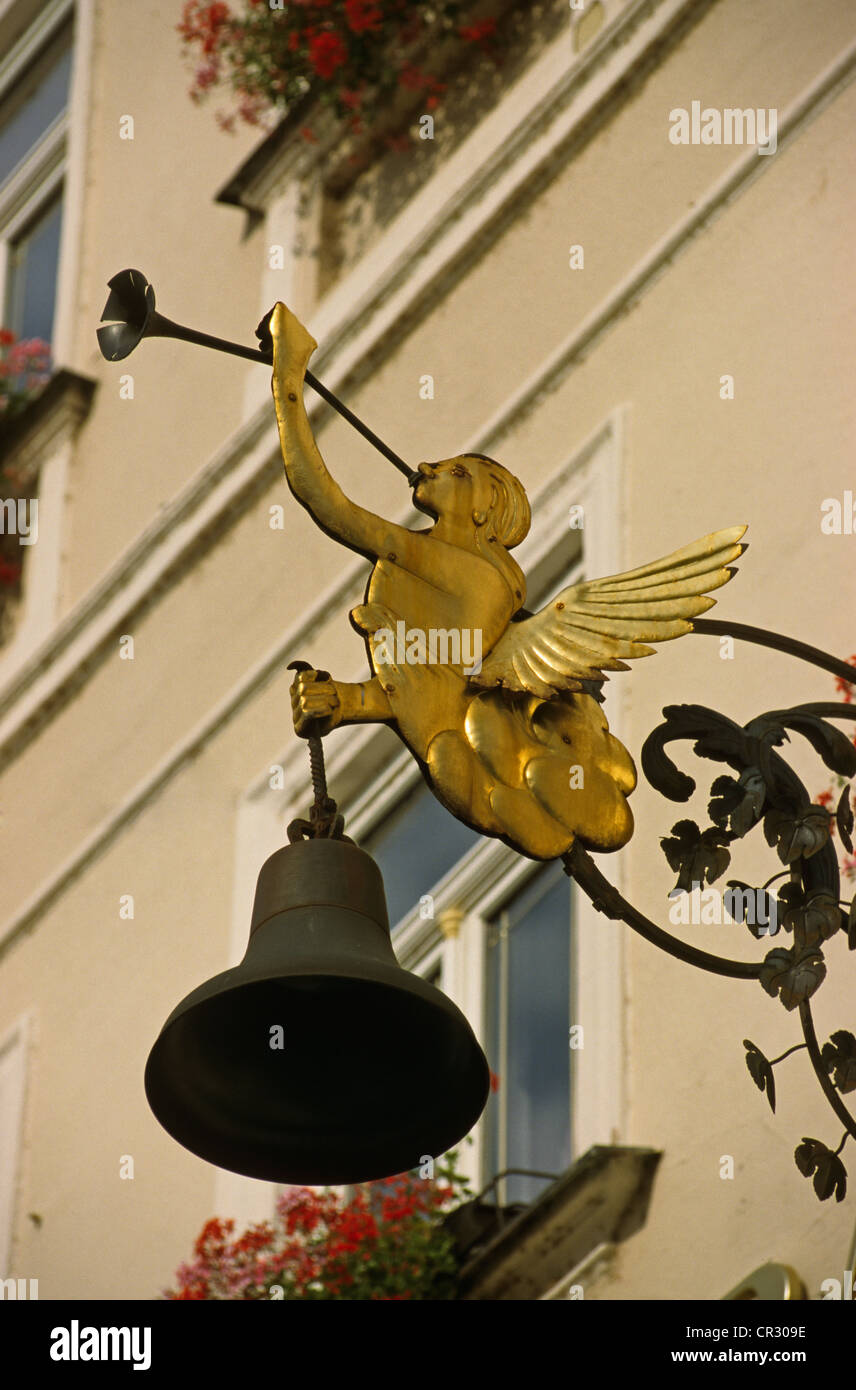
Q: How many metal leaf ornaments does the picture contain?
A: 11